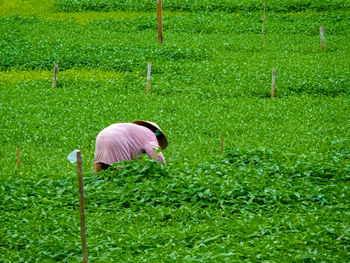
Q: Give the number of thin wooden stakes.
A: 9